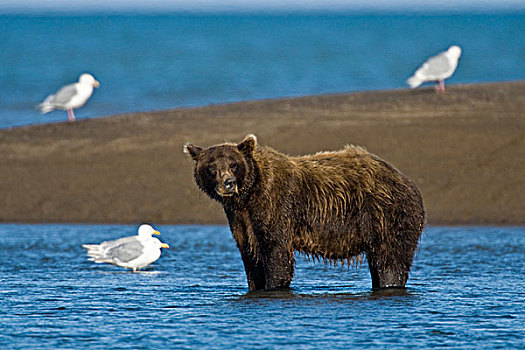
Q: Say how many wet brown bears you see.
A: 1